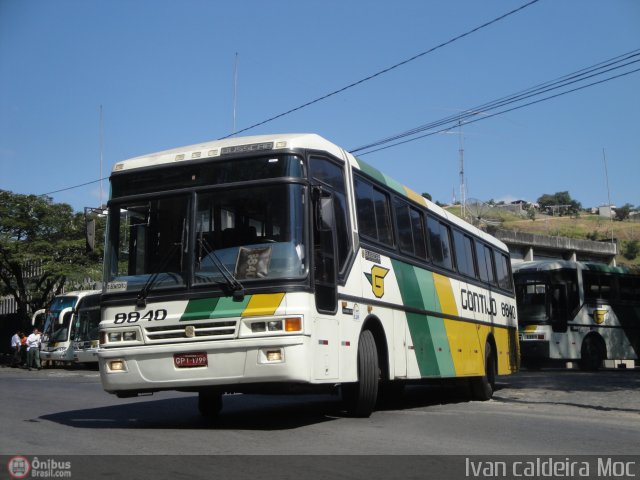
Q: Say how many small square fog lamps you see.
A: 2